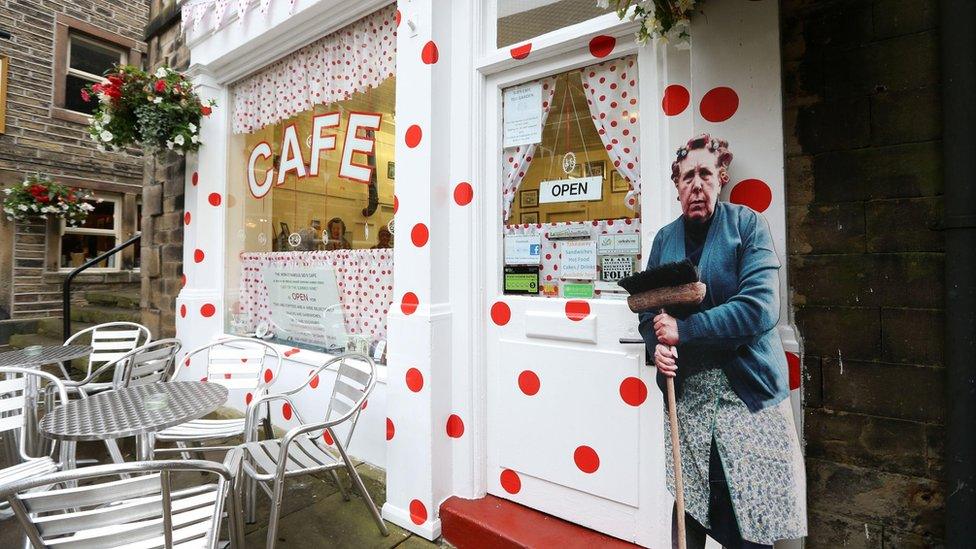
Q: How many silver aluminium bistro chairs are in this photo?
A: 6